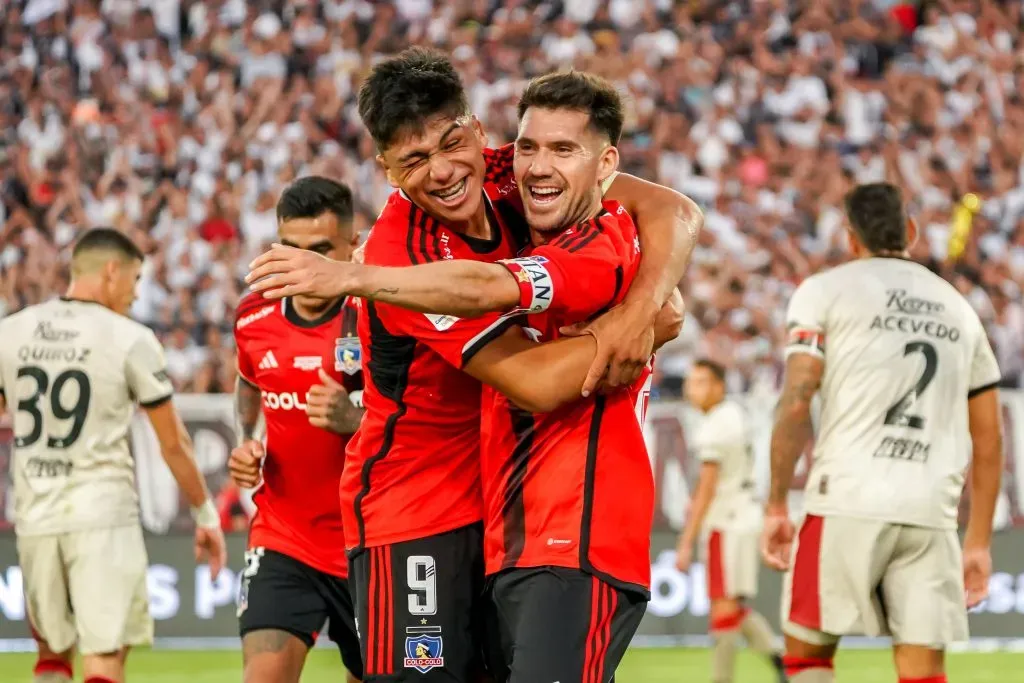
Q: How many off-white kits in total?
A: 3